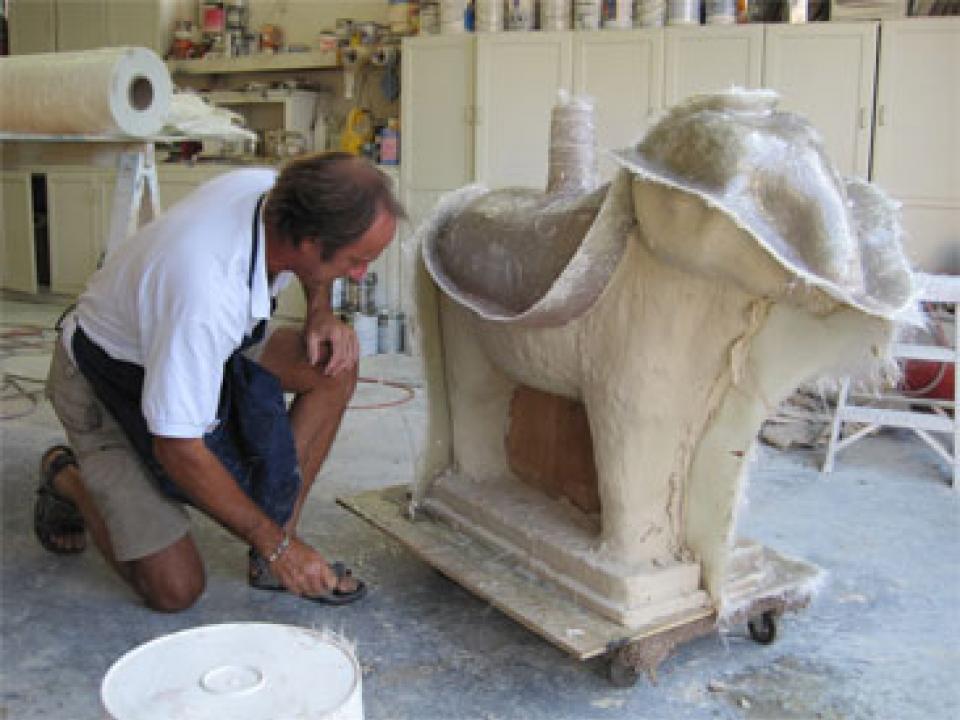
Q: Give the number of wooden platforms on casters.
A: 1